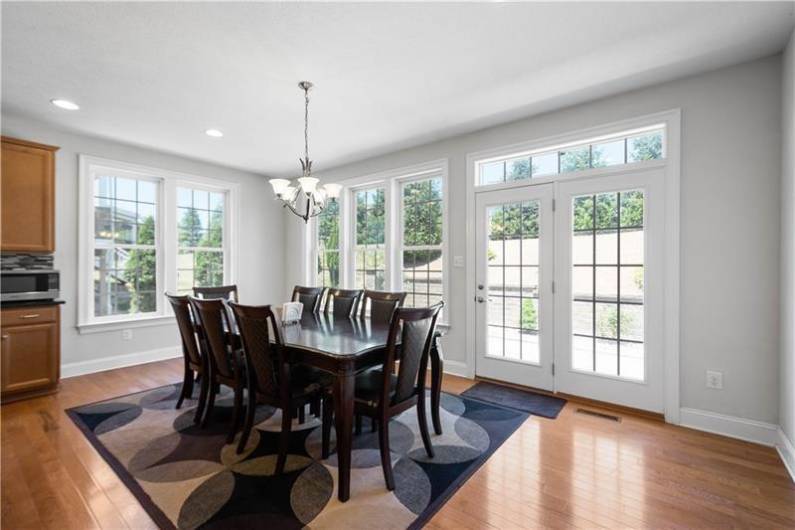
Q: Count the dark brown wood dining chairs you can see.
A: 8